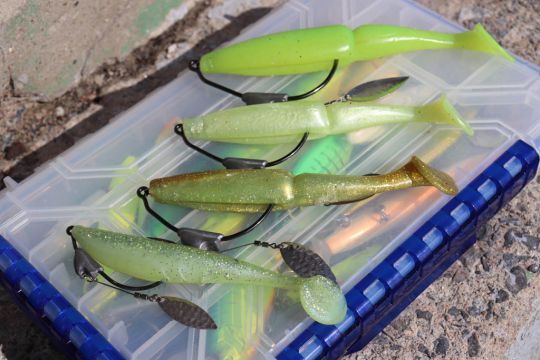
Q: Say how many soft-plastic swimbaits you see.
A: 4